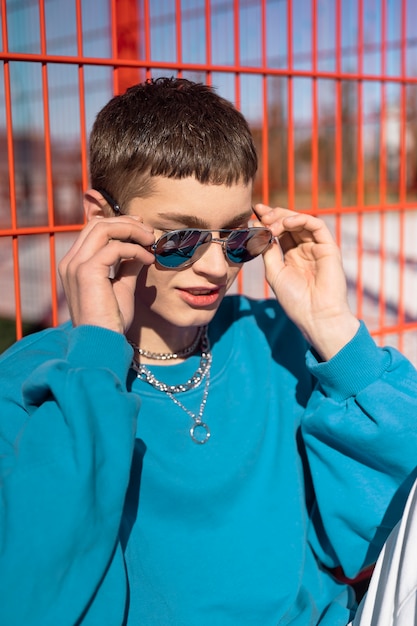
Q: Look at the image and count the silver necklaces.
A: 3